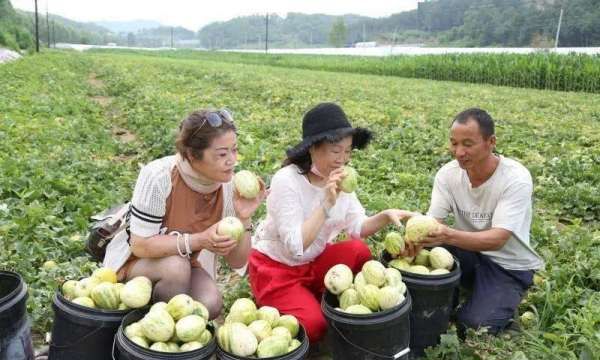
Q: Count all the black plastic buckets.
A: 6